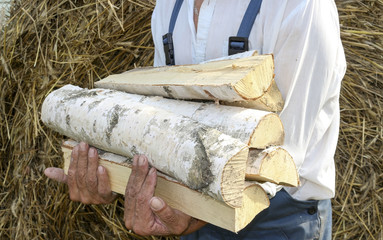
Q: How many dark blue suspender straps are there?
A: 2